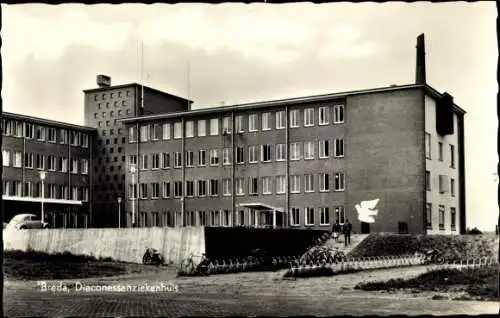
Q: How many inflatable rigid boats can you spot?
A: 0